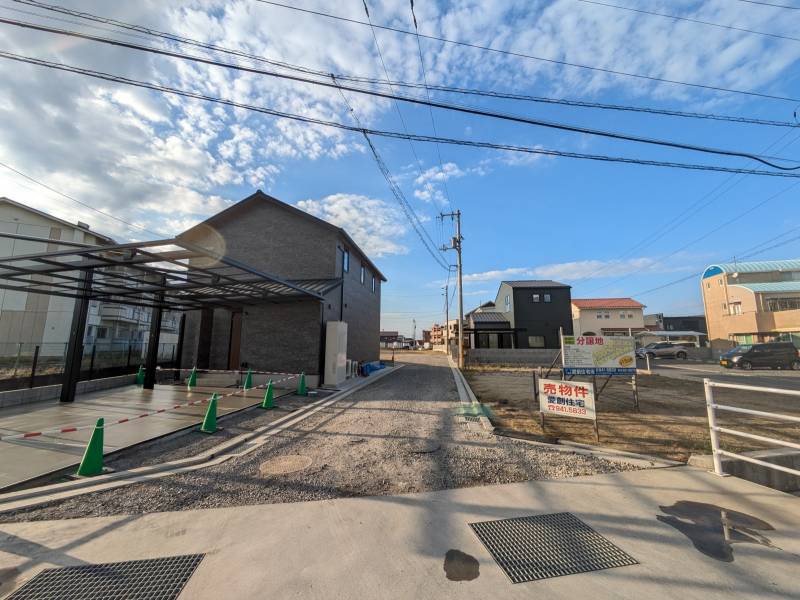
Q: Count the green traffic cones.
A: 7